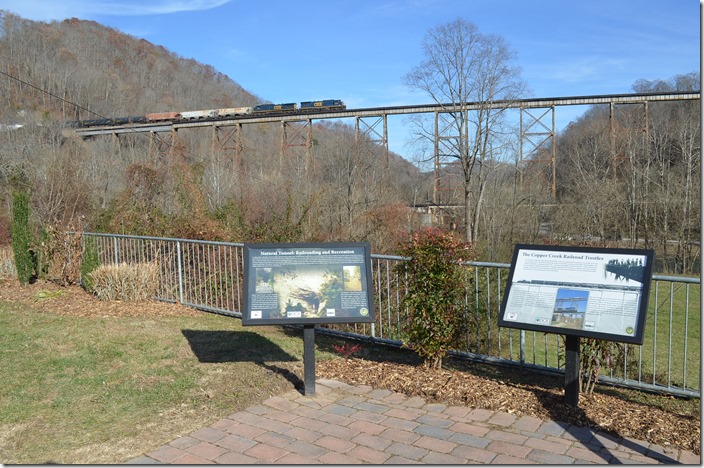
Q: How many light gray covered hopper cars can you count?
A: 2